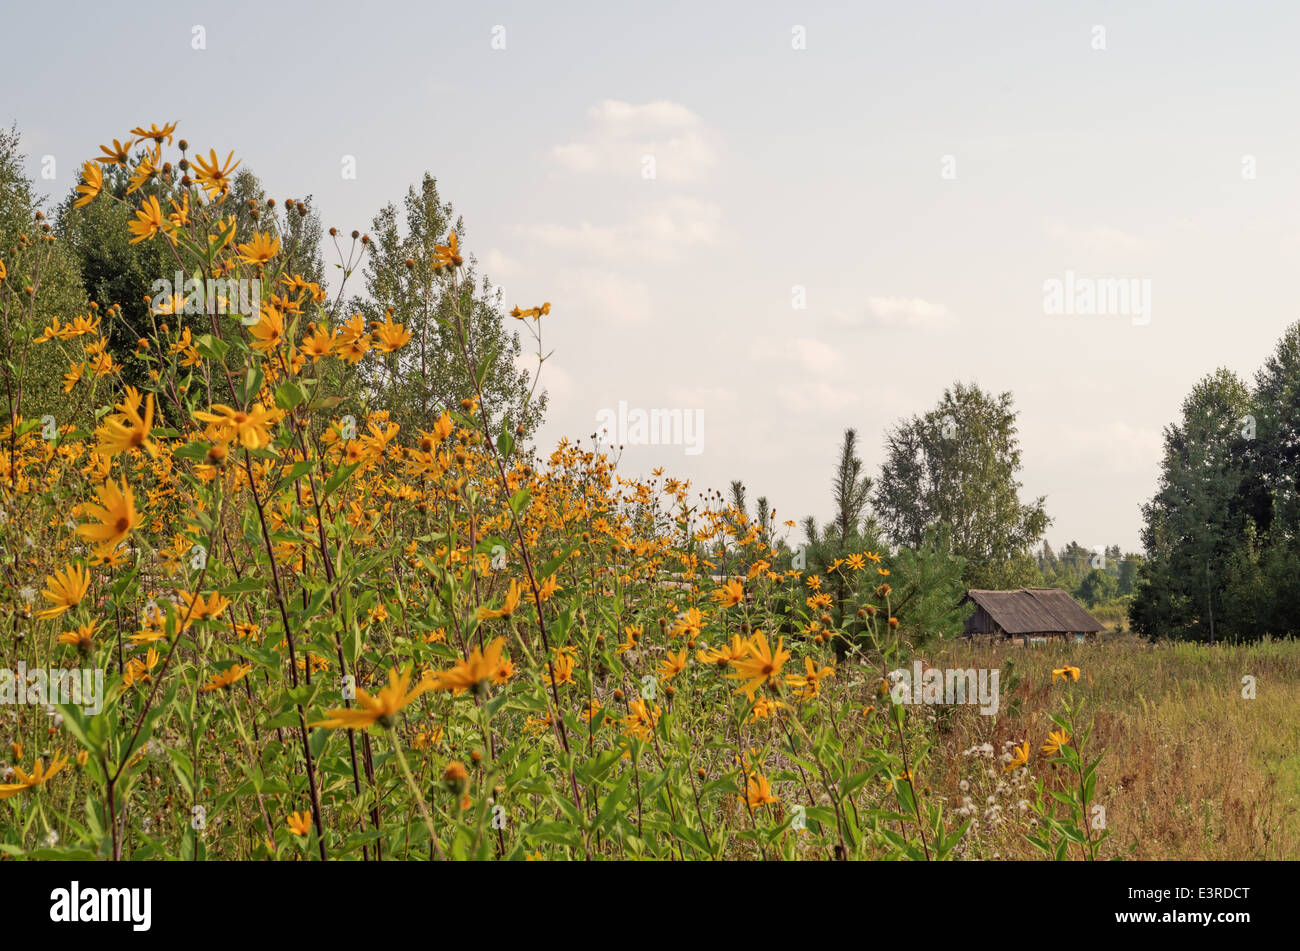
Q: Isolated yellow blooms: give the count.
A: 3